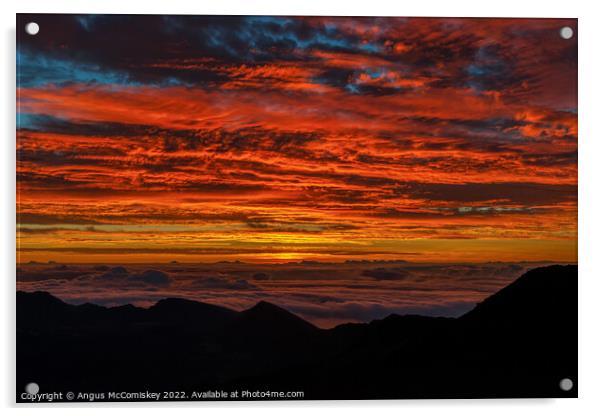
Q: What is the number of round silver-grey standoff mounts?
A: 4